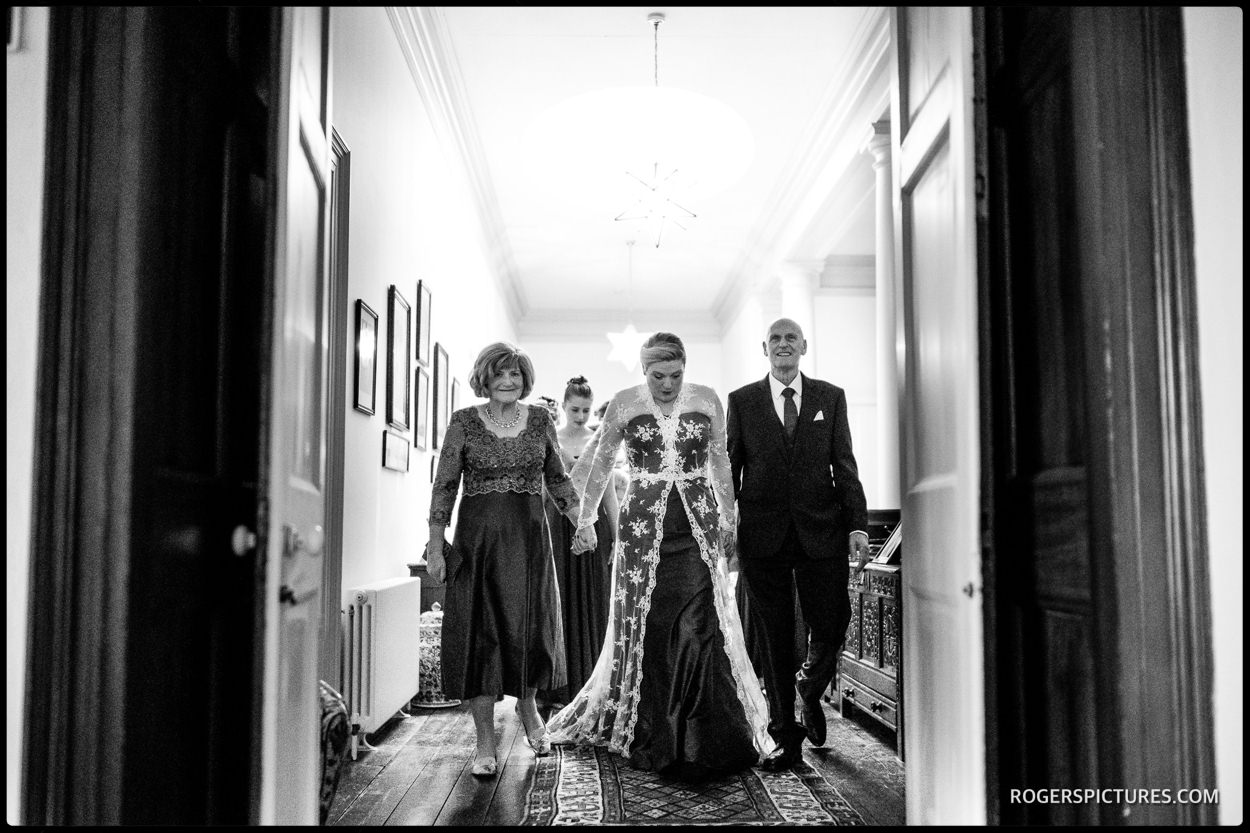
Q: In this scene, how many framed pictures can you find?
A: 8